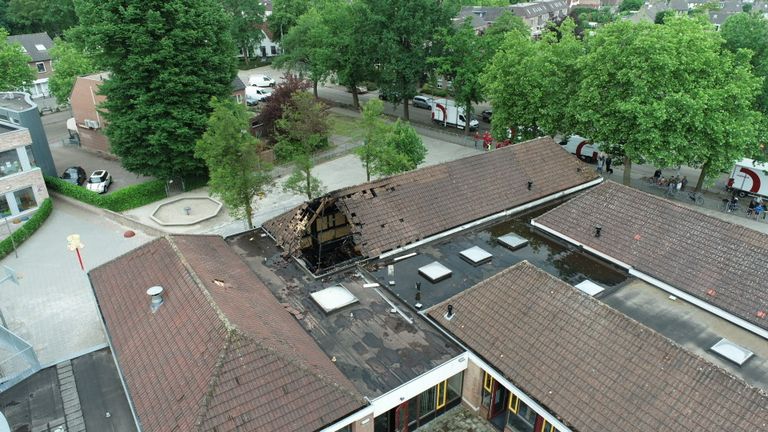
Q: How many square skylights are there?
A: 6